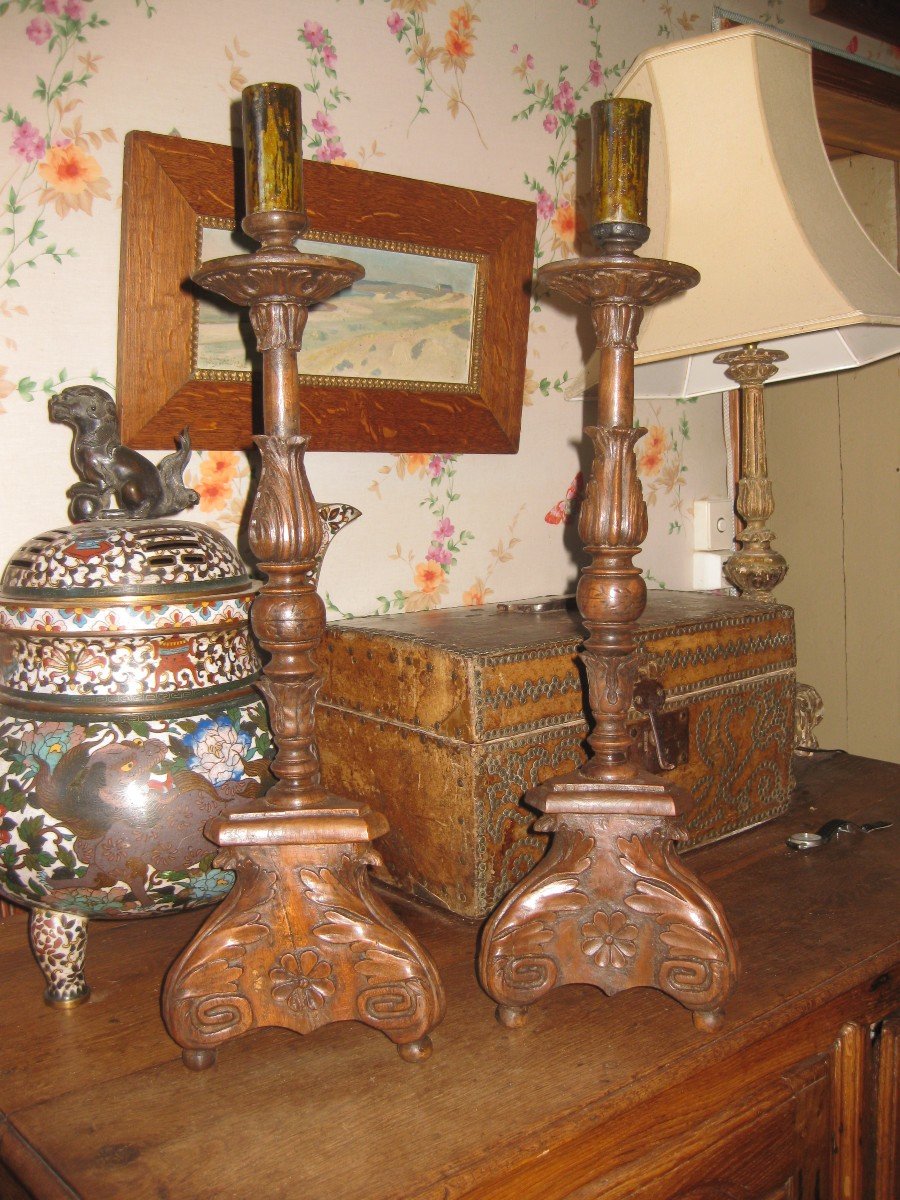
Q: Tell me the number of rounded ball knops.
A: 2